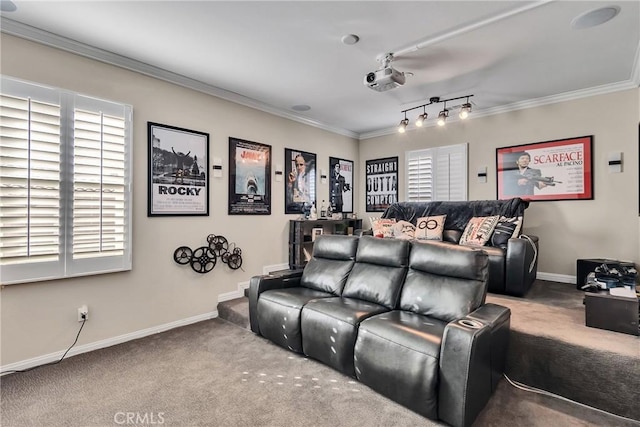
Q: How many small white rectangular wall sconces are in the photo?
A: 5